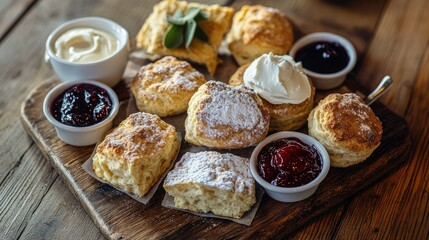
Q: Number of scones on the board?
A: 8